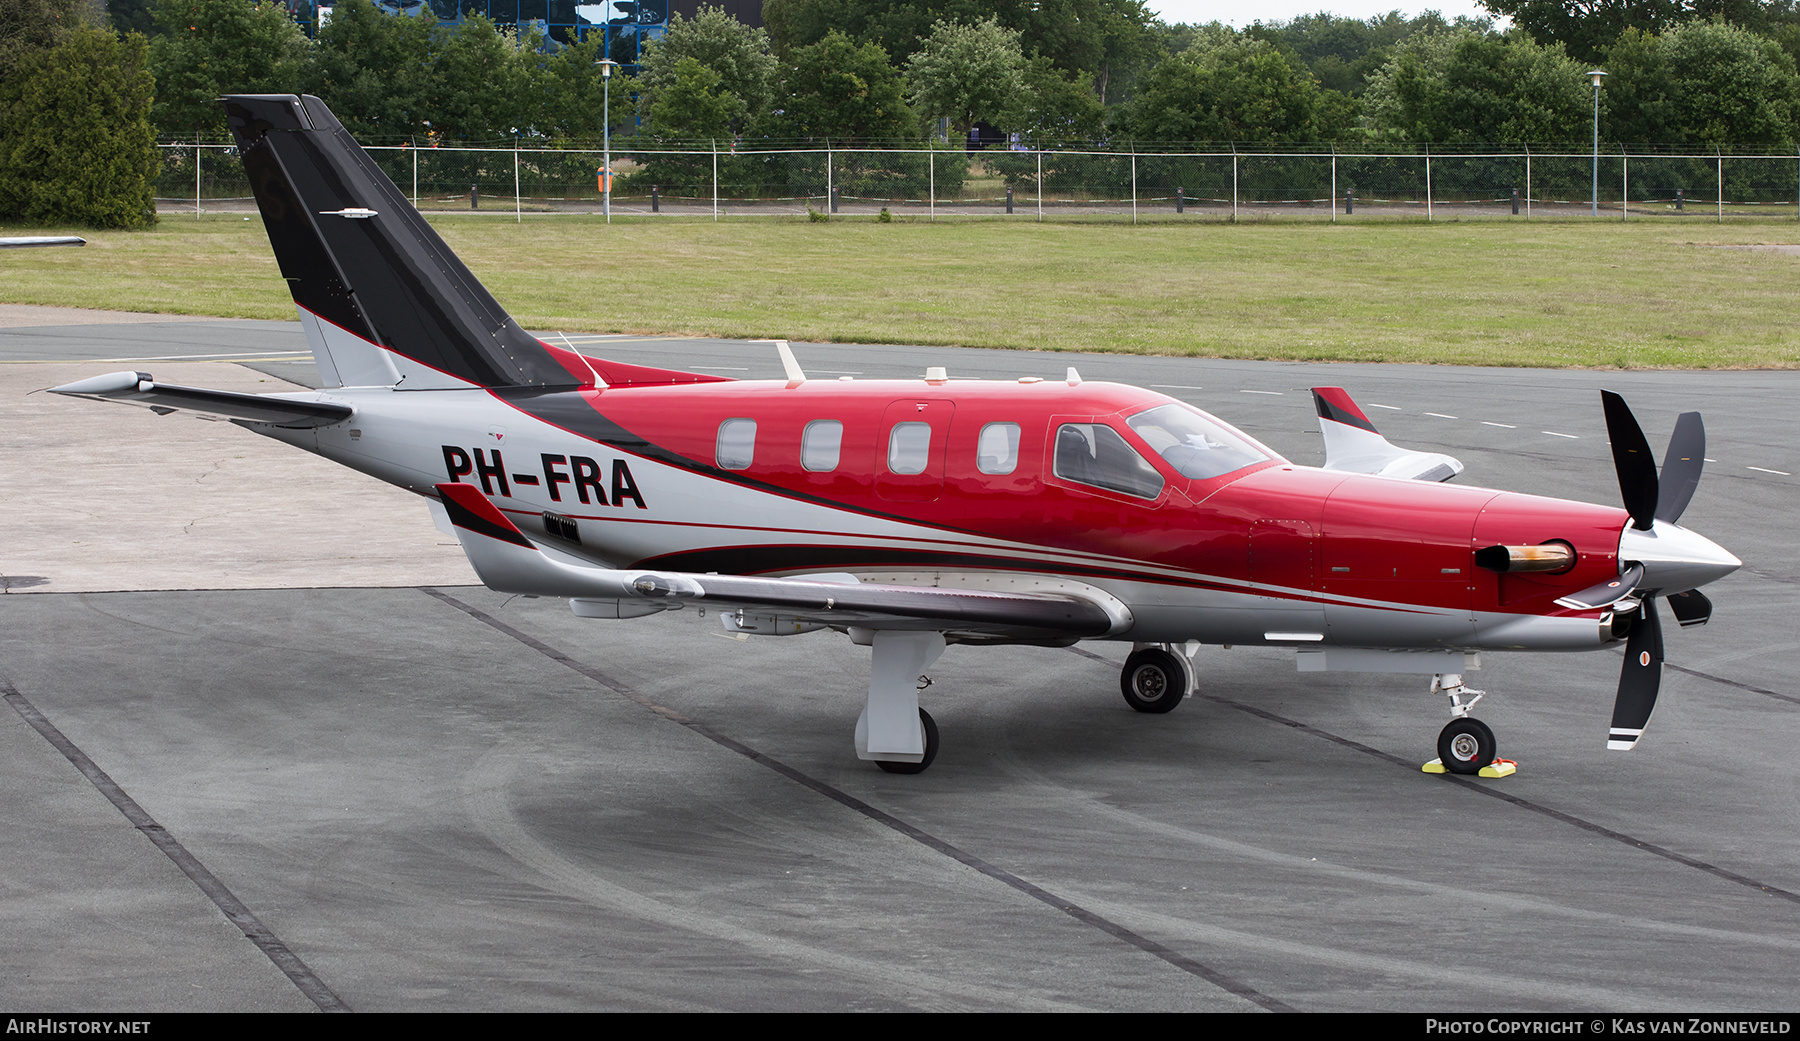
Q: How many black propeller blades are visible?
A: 5